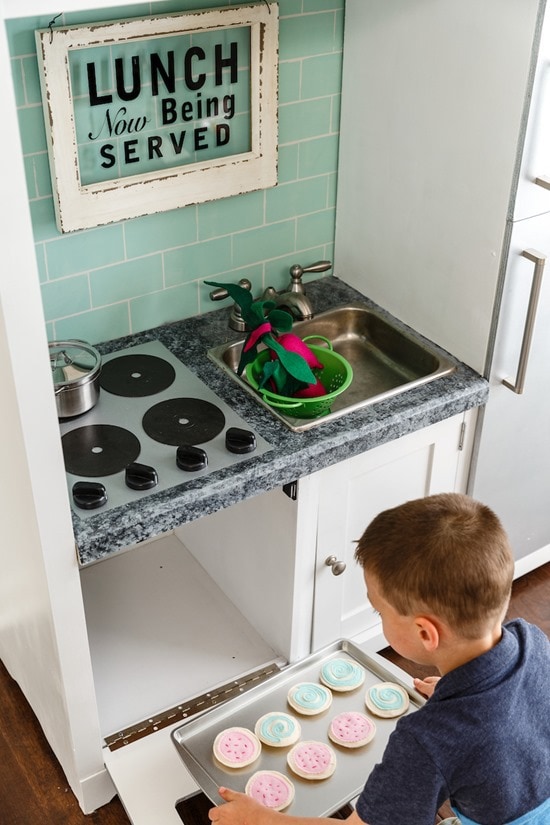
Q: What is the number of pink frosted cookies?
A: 4